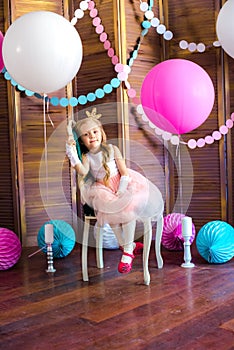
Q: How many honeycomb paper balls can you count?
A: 5